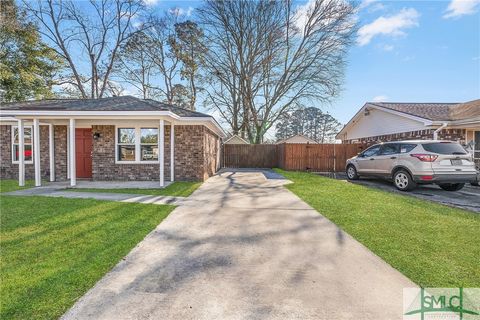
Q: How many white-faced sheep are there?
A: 0